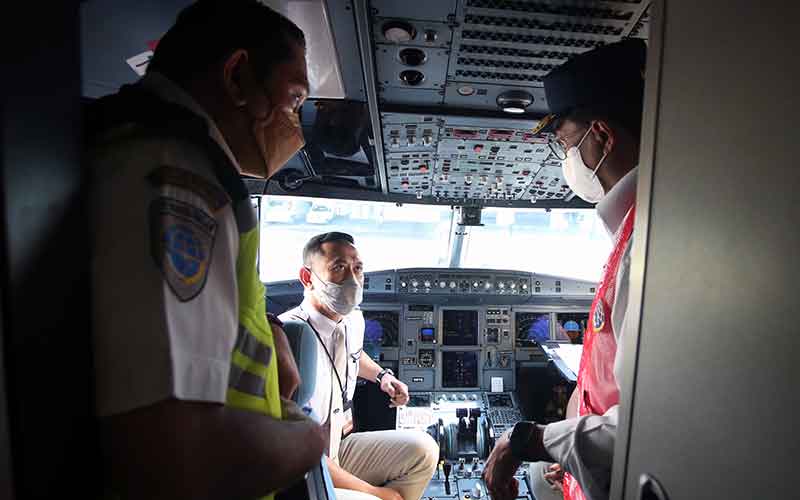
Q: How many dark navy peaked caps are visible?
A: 1